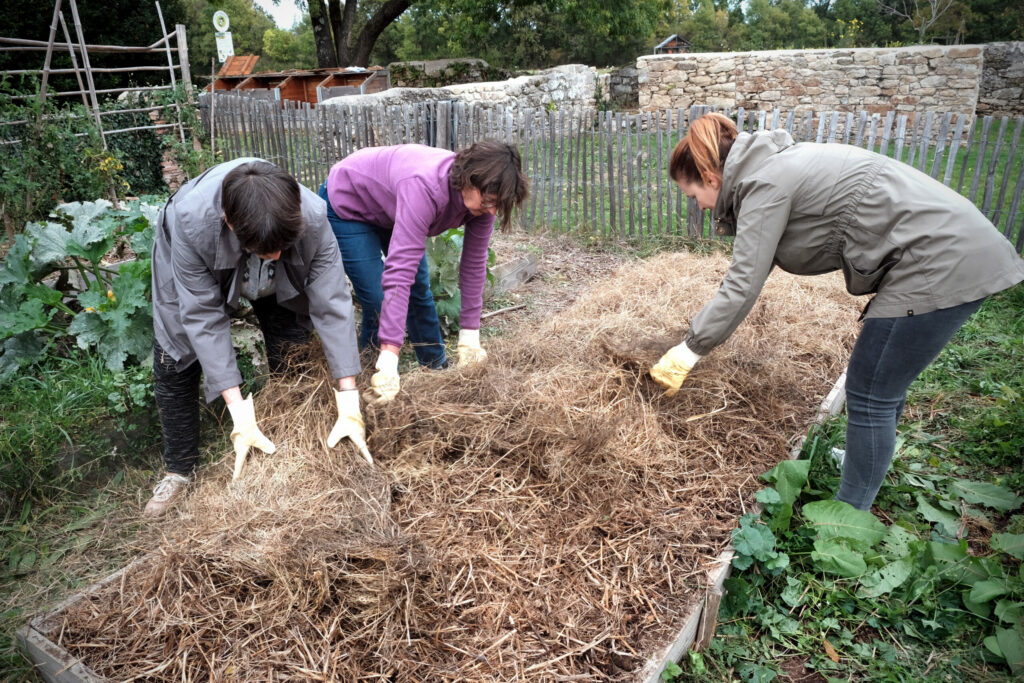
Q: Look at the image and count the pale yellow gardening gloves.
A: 5